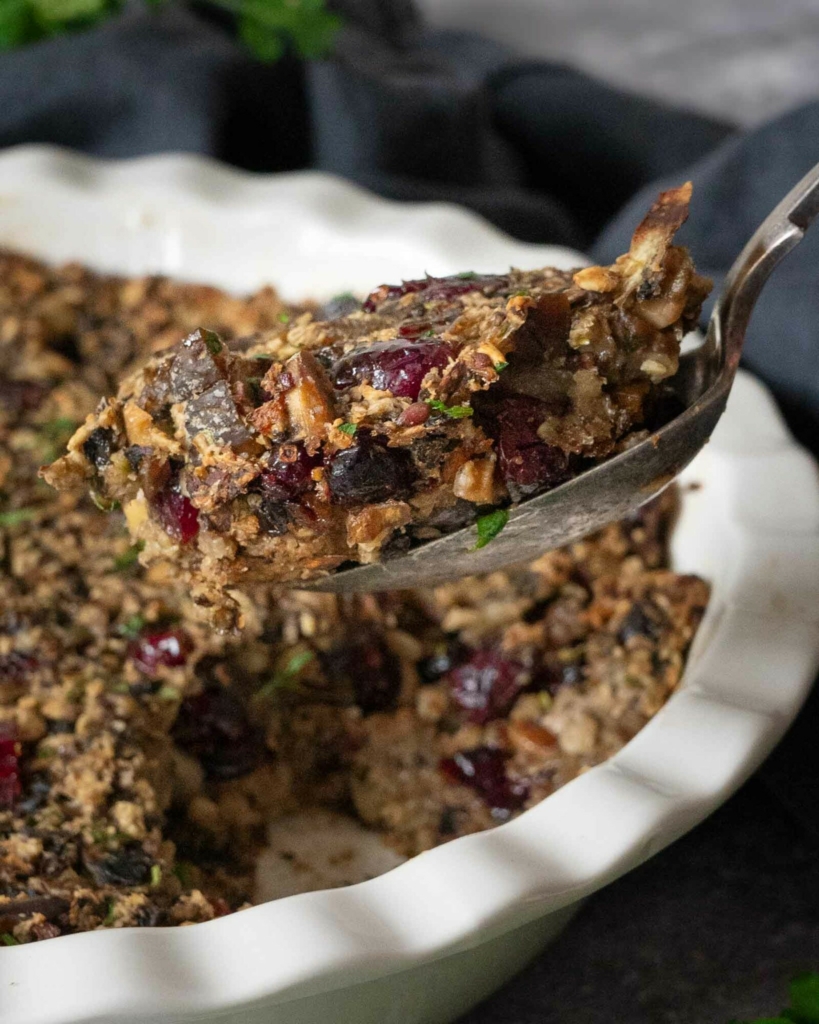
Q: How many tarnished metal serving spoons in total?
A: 1